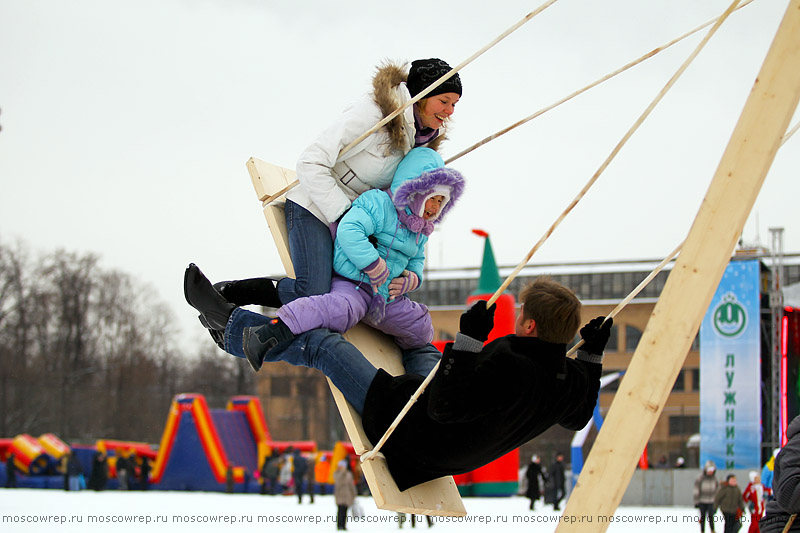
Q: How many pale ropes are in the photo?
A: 4